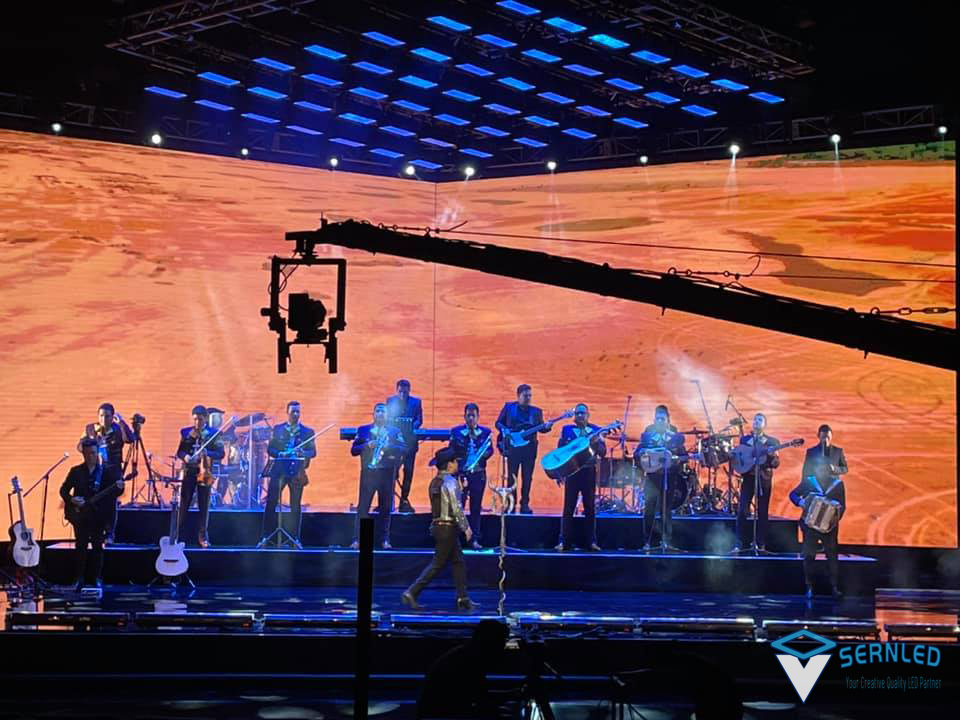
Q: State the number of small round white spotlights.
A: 11